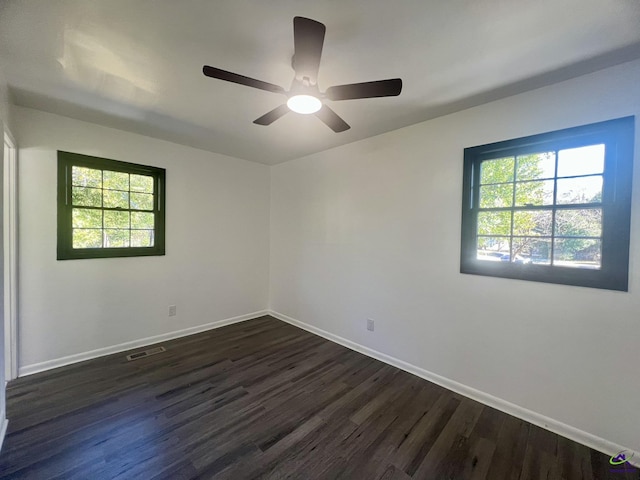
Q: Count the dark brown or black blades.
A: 5